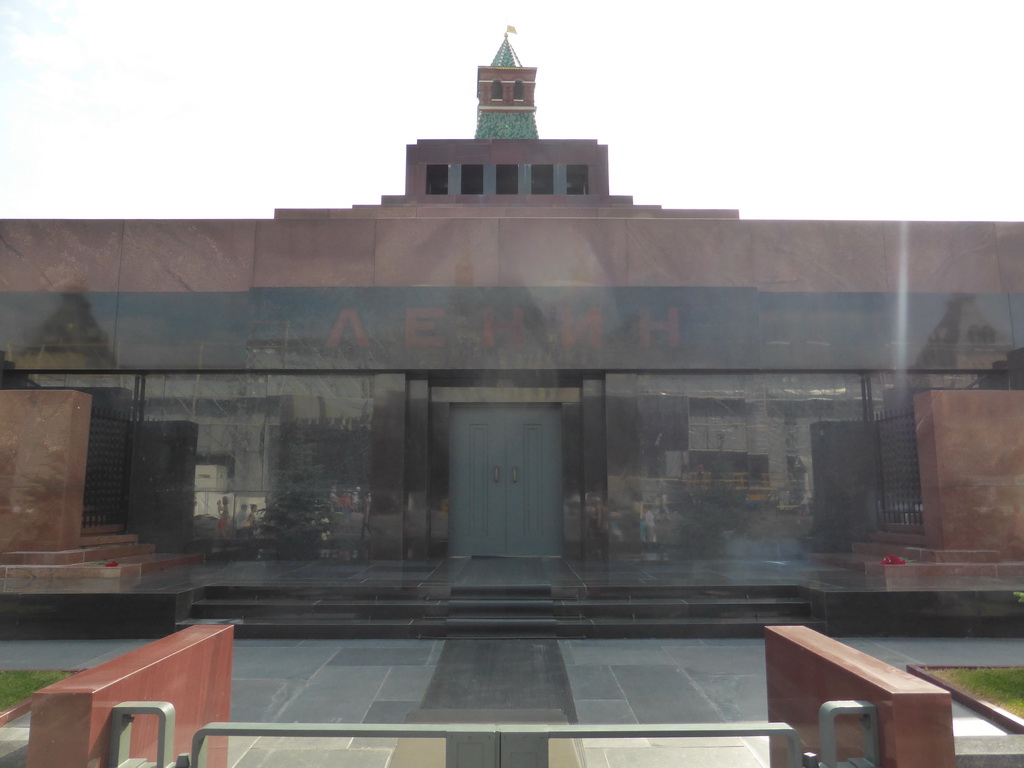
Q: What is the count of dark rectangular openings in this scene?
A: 5